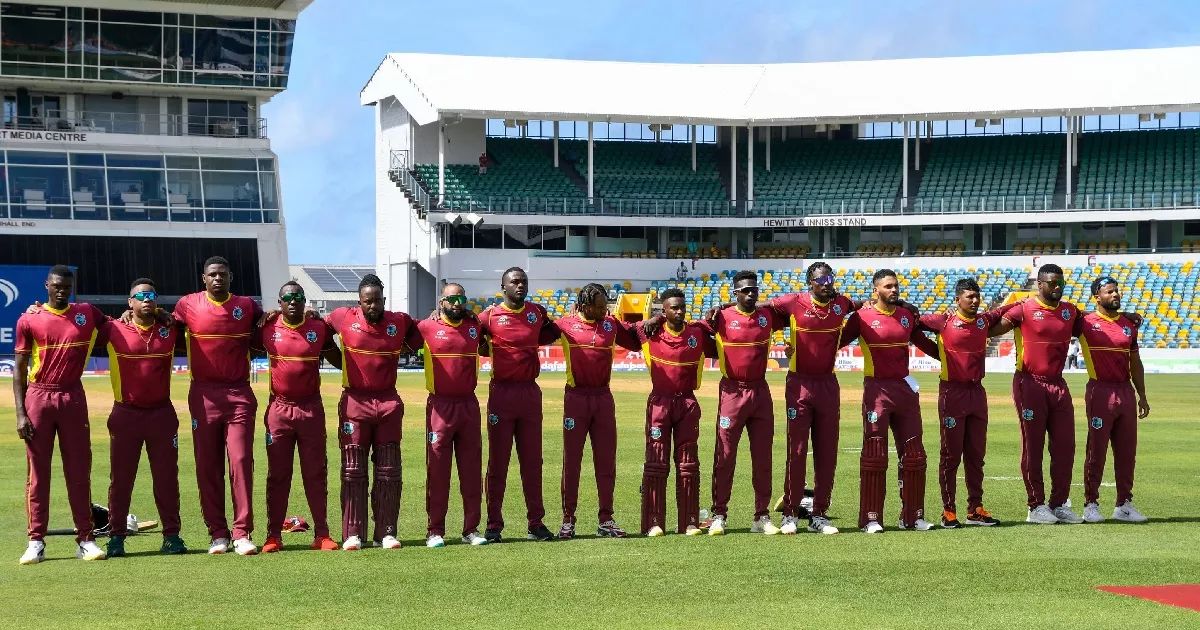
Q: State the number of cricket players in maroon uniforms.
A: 15